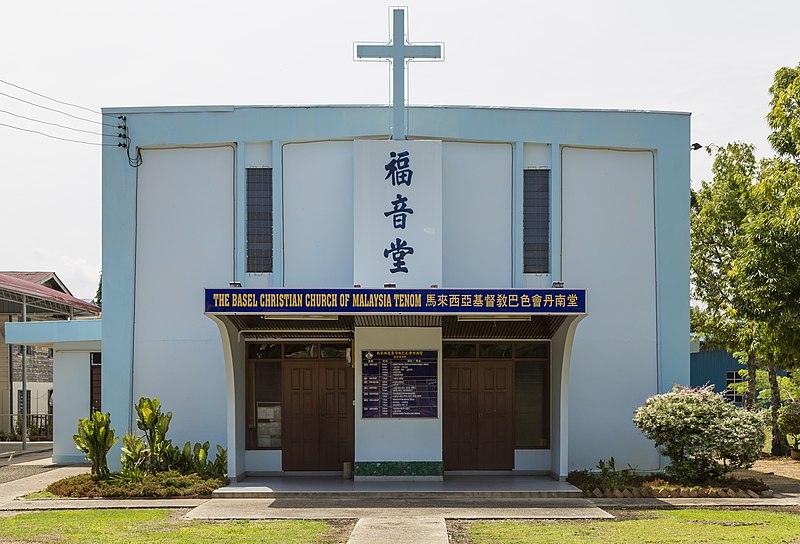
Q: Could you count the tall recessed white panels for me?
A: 4